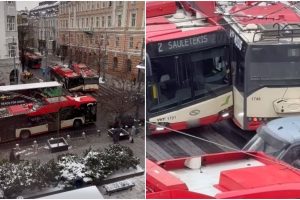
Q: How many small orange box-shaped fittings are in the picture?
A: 0